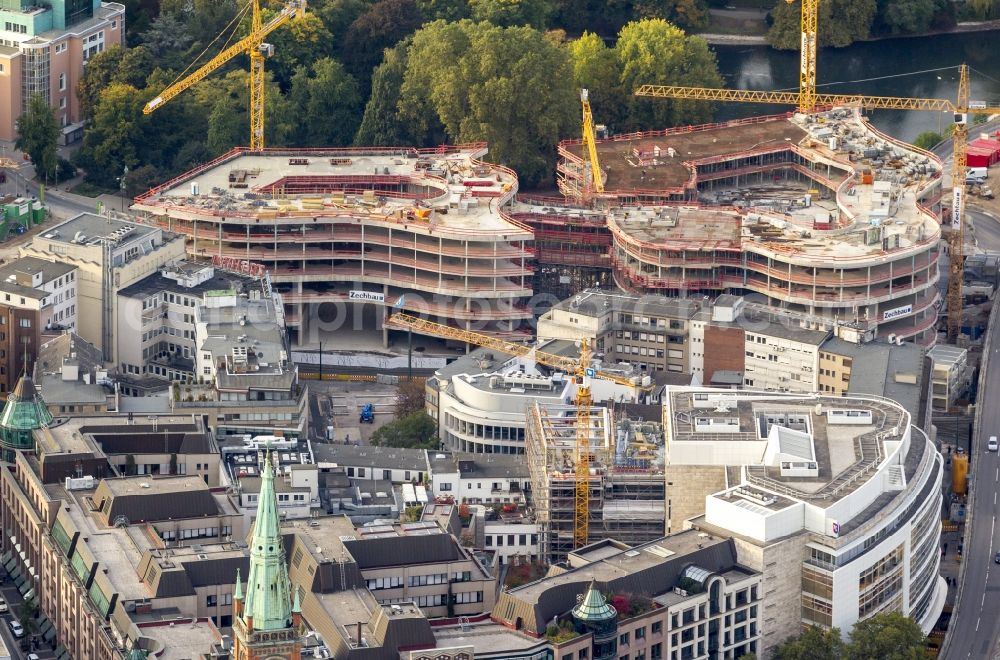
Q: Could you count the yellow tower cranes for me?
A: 5